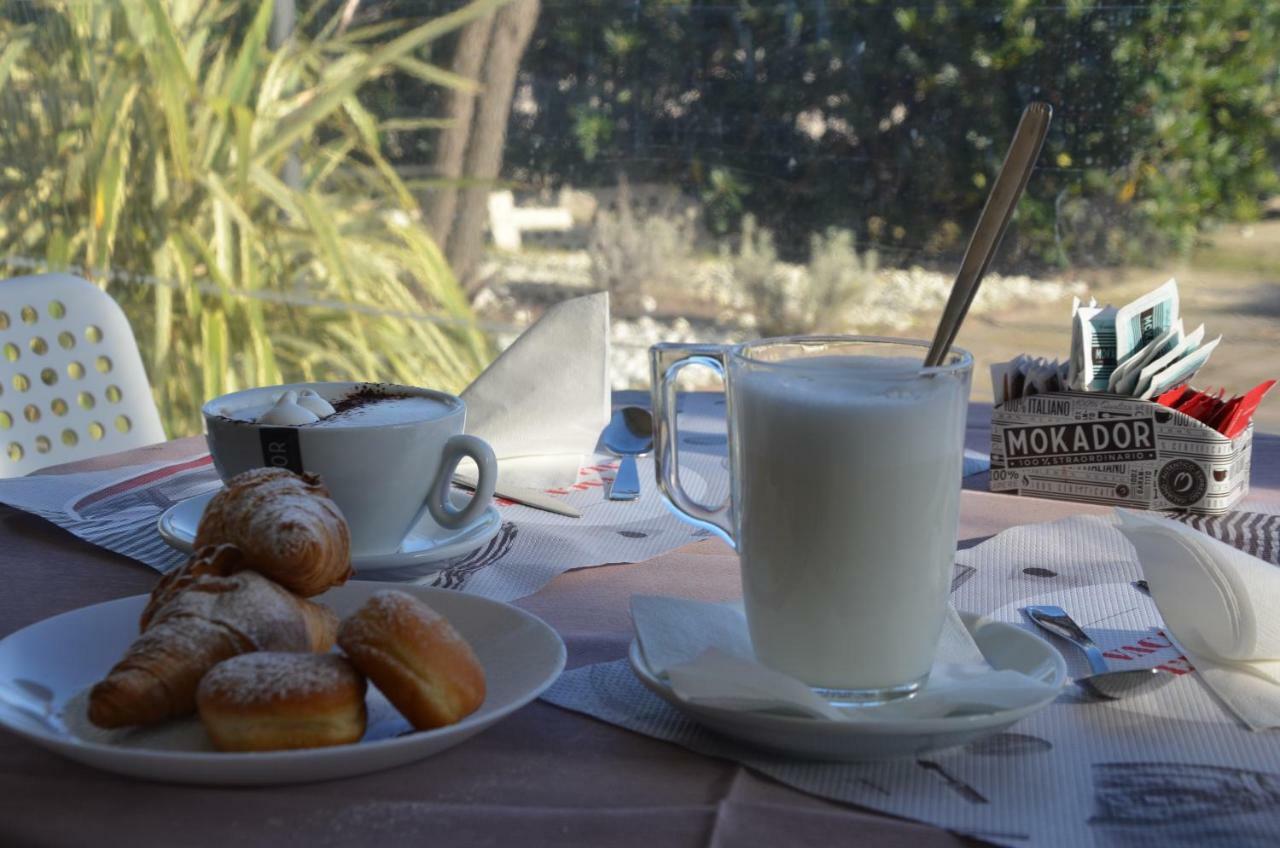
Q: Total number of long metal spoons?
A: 1